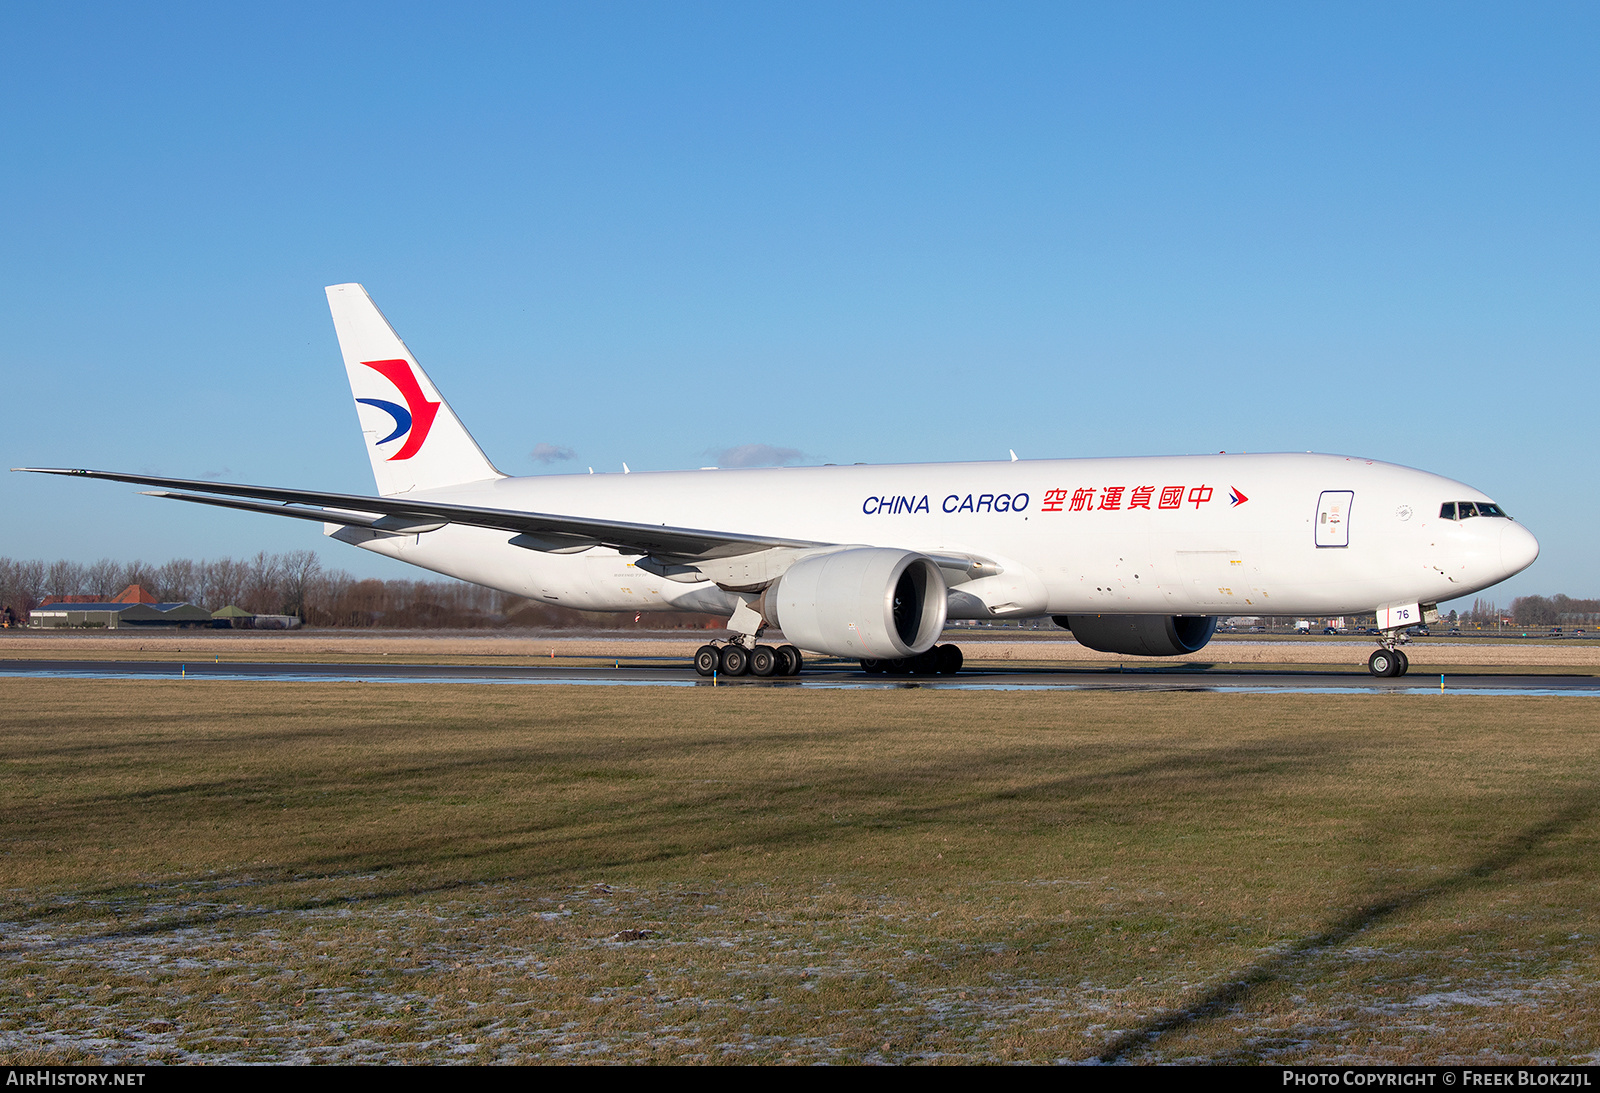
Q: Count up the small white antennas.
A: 3